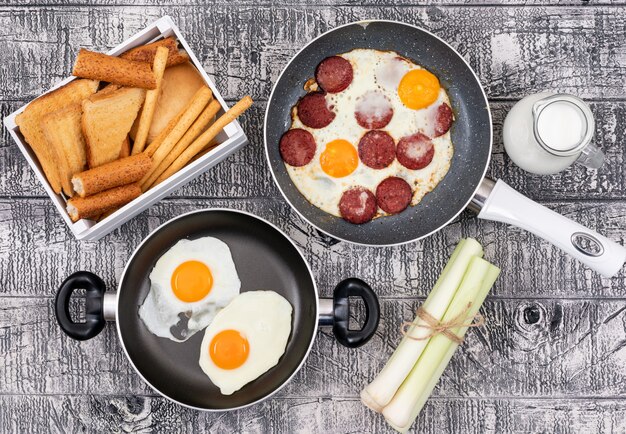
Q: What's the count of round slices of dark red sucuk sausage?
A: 9